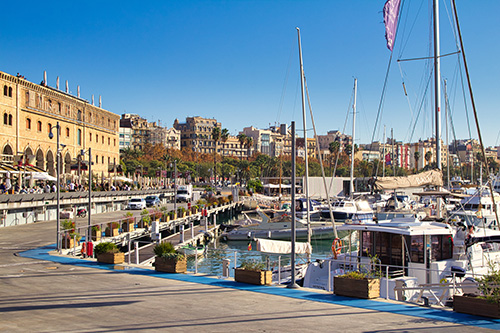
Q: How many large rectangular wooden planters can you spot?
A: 5